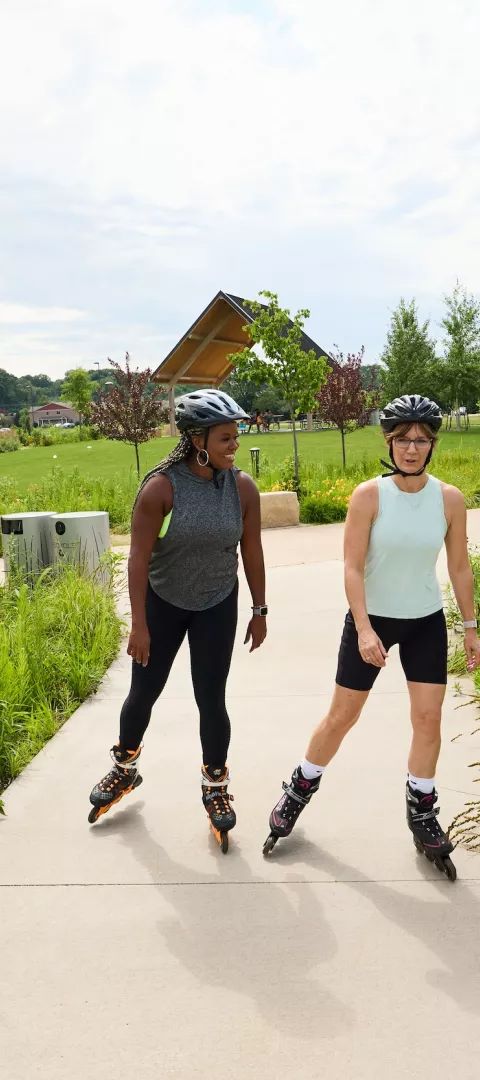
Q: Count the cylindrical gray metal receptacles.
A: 2